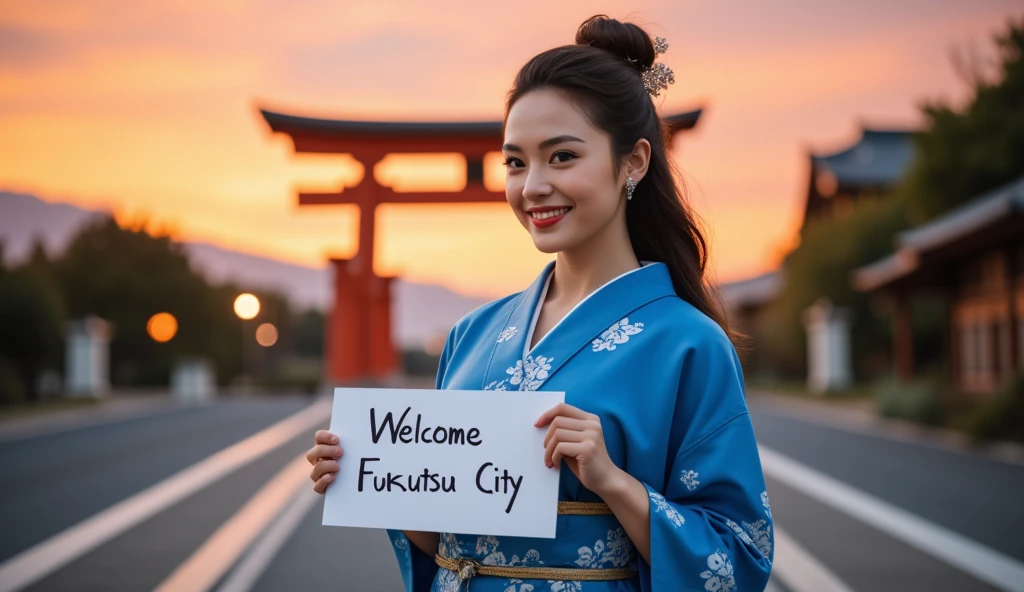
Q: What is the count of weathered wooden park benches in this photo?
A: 0